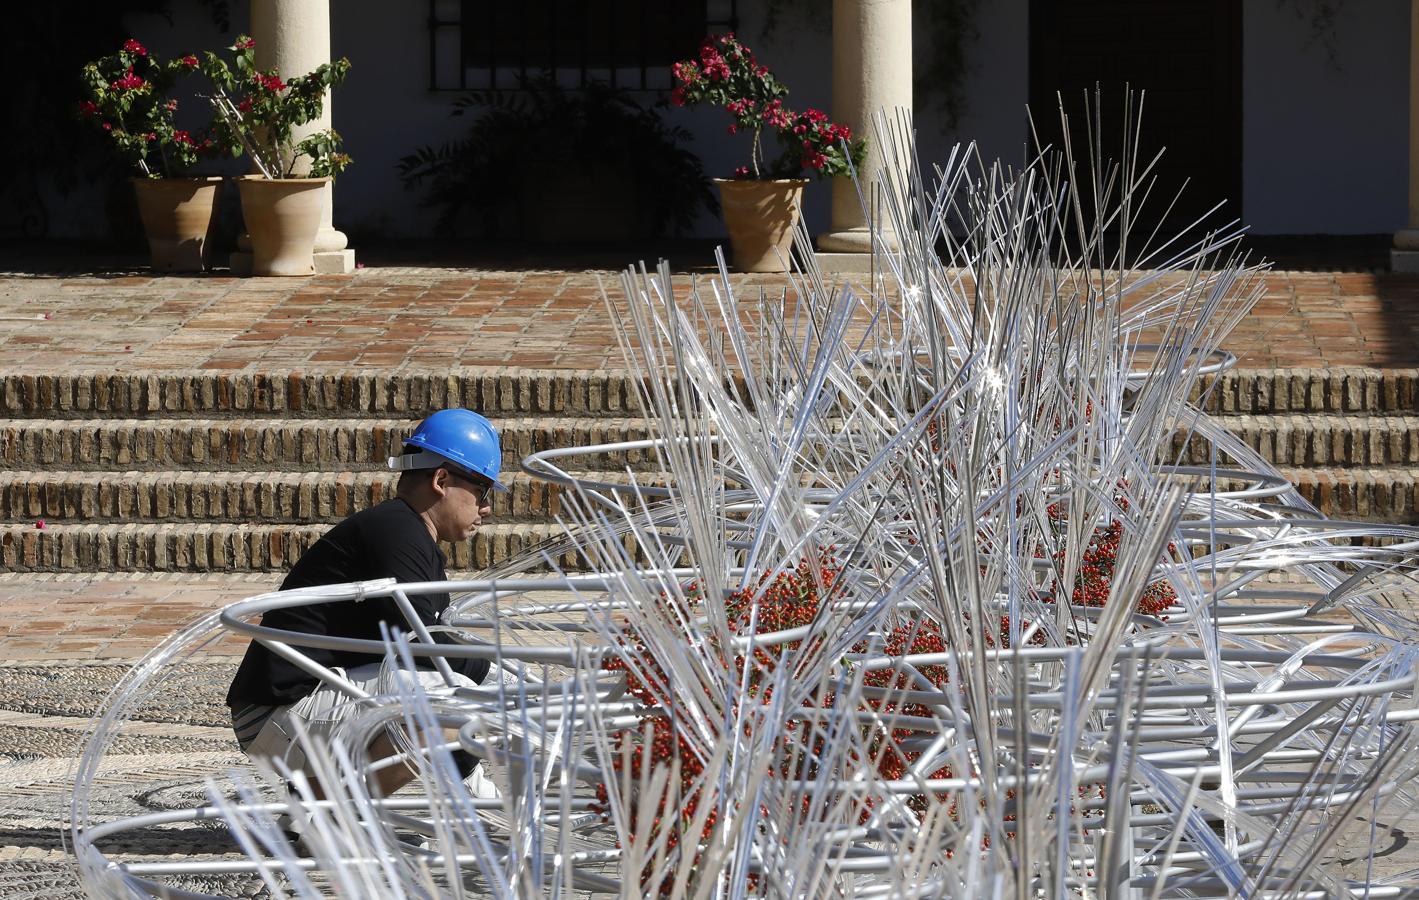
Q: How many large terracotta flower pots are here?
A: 3